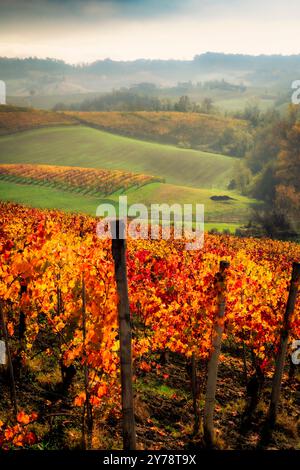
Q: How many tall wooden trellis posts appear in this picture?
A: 3